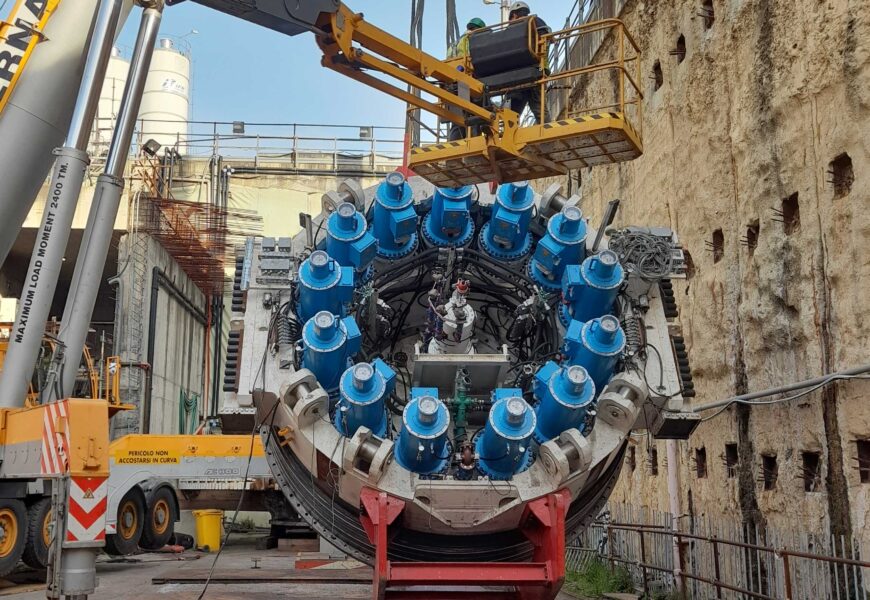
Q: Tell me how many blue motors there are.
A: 13